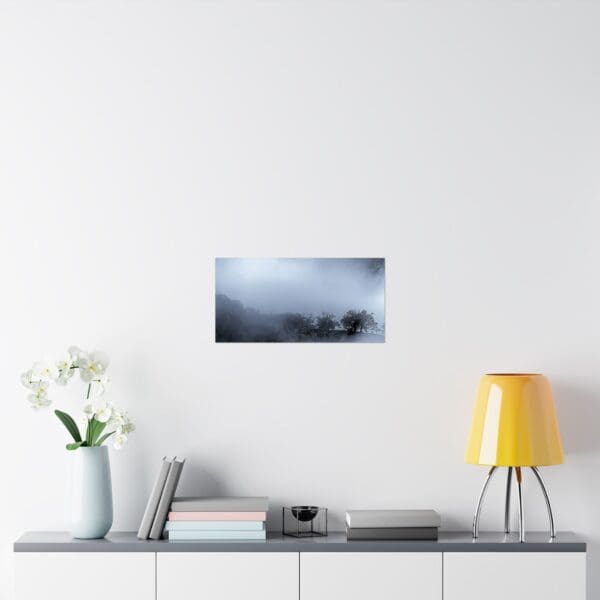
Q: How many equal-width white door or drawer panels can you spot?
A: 4